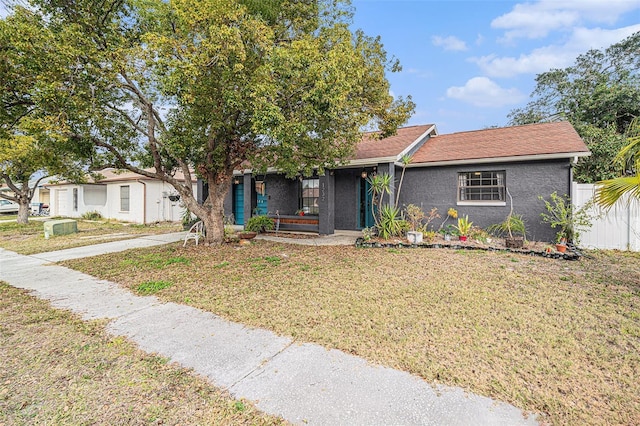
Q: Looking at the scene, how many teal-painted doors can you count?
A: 3